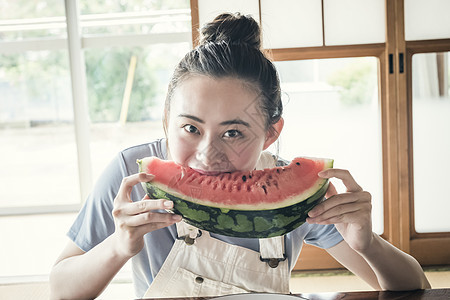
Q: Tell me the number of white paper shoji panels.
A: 4